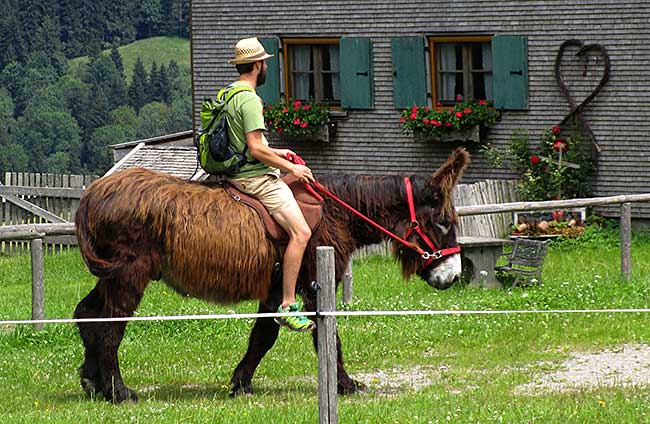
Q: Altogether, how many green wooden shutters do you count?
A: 4